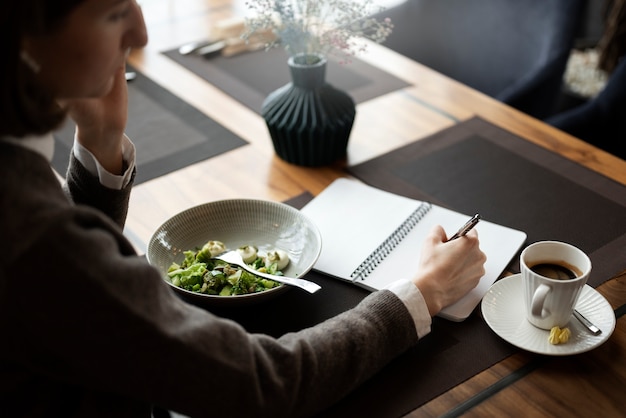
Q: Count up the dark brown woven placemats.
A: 4